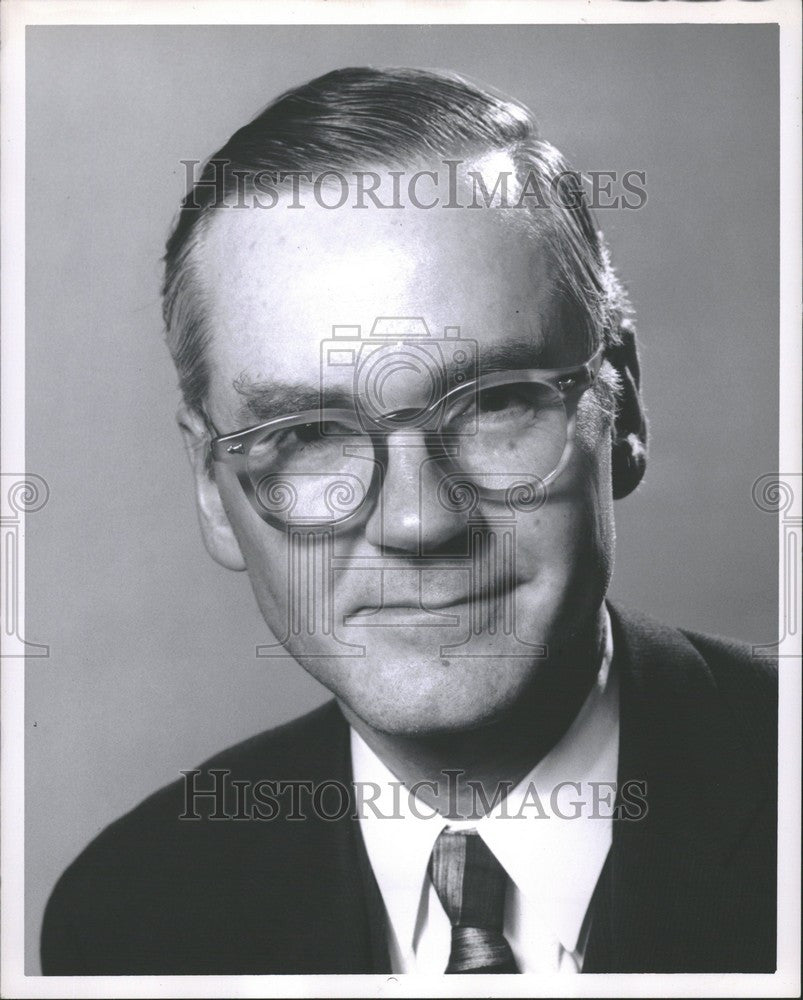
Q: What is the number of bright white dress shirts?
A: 1